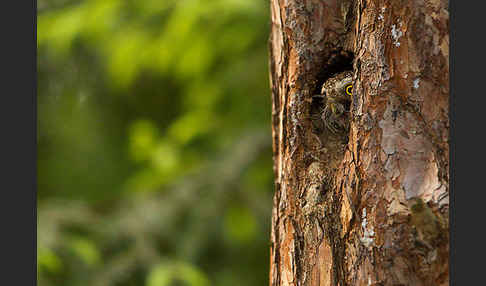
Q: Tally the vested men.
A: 0